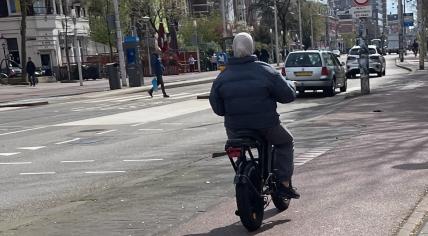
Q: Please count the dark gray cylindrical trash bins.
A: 2